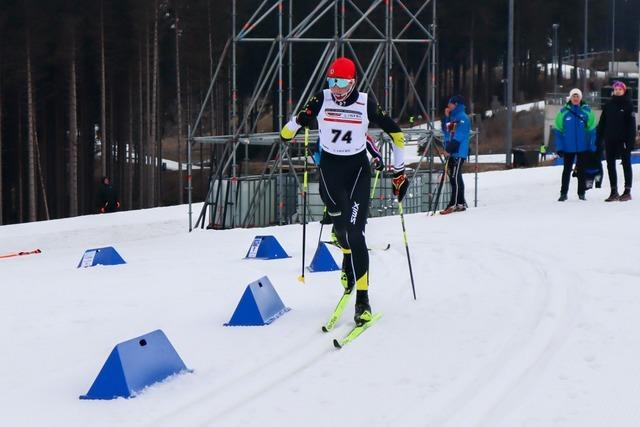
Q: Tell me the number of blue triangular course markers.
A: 5